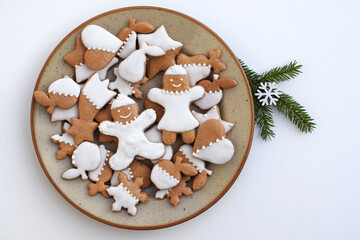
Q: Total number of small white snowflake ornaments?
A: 1